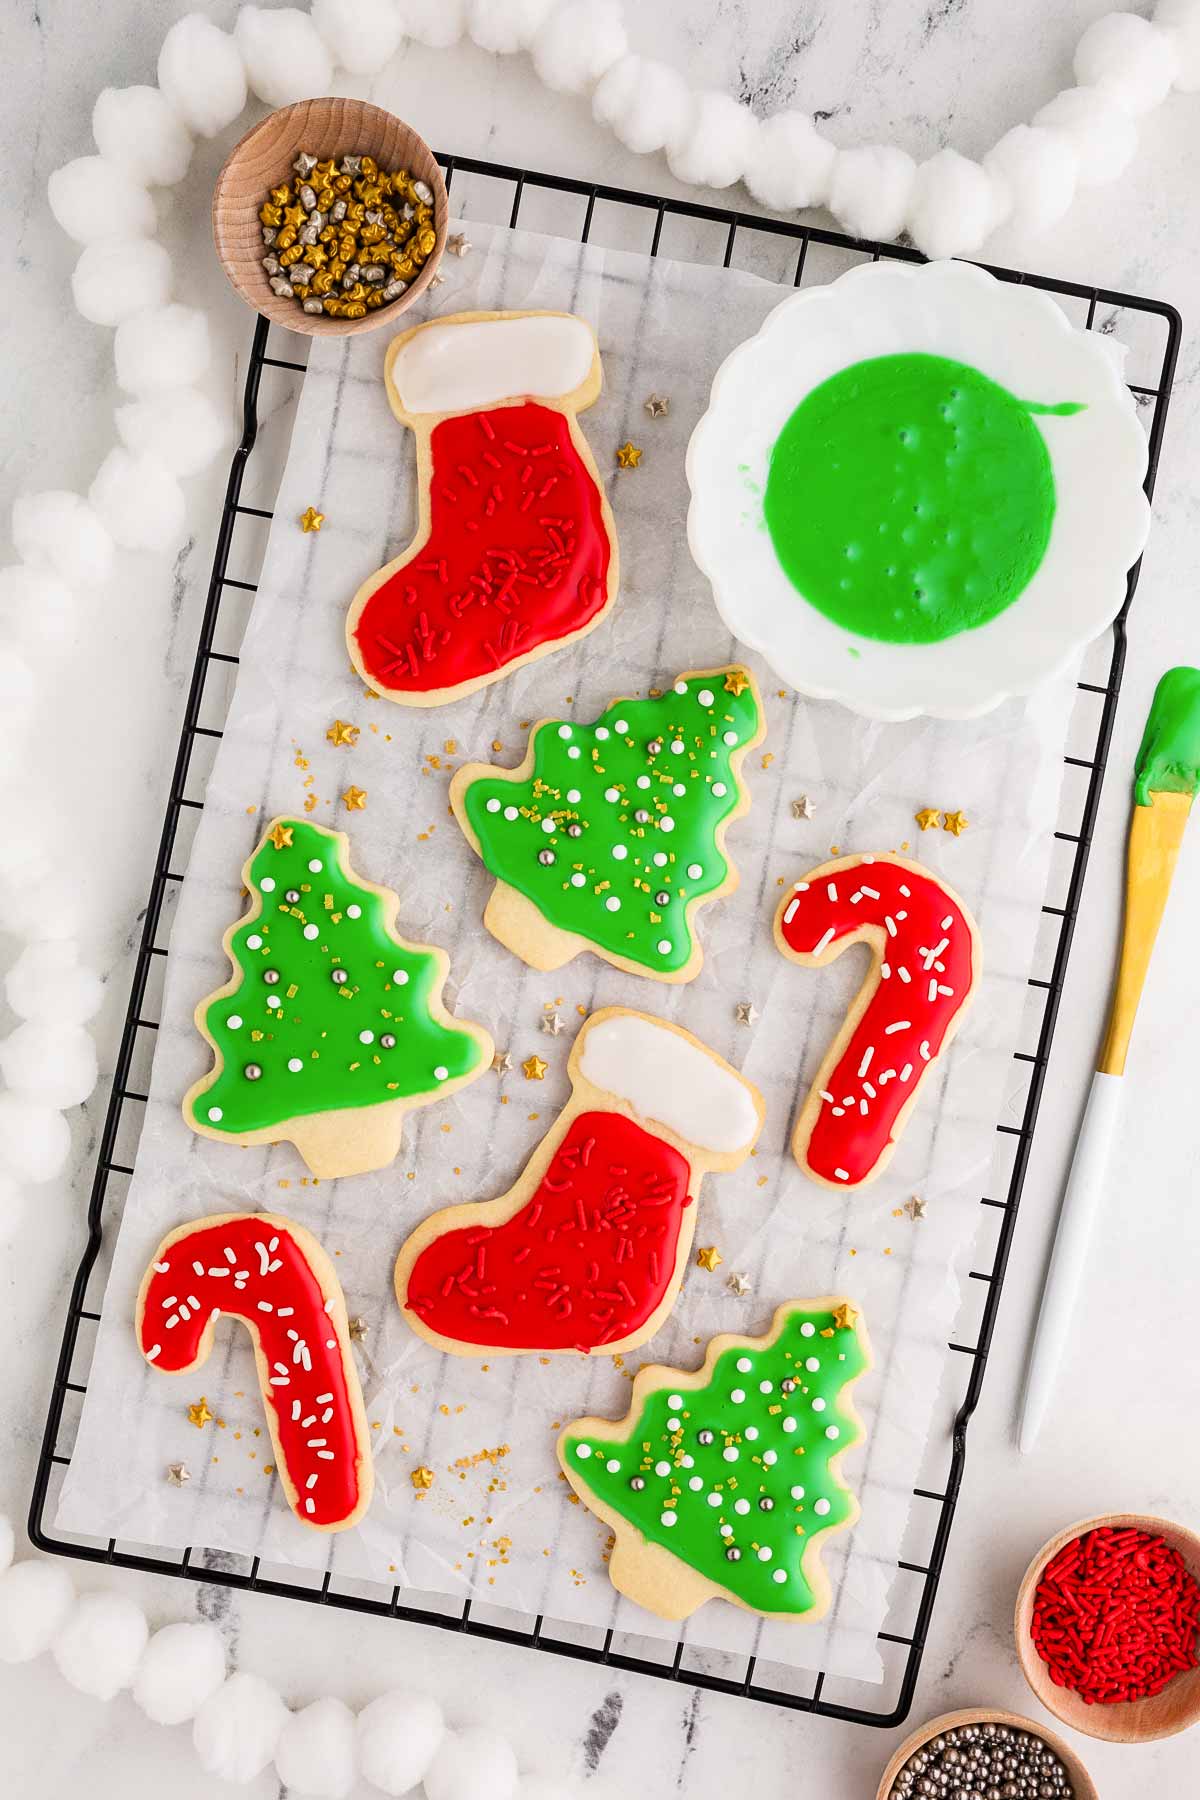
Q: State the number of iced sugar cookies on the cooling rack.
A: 7